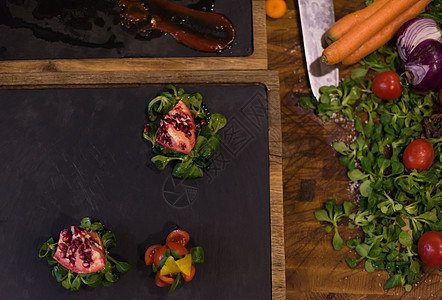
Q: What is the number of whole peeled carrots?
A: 3